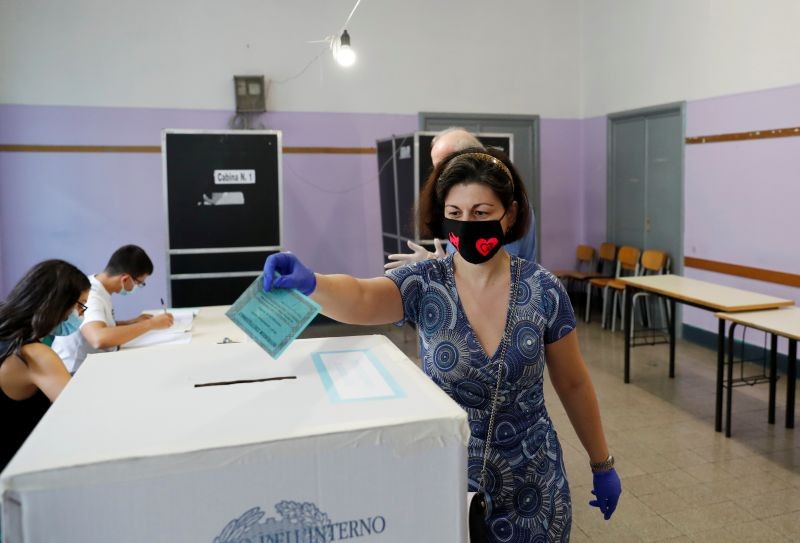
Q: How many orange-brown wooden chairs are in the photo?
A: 4